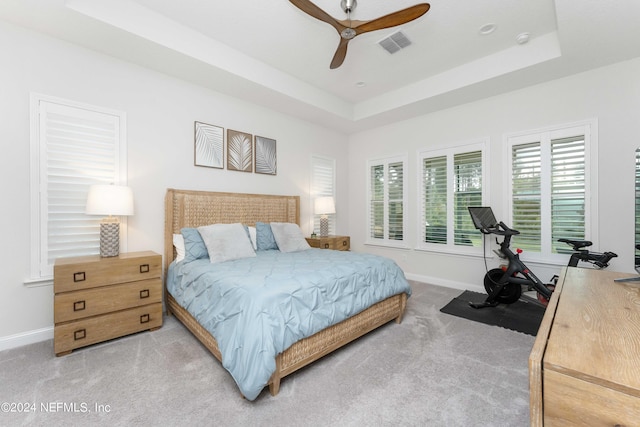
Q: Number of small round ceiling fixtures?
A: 3